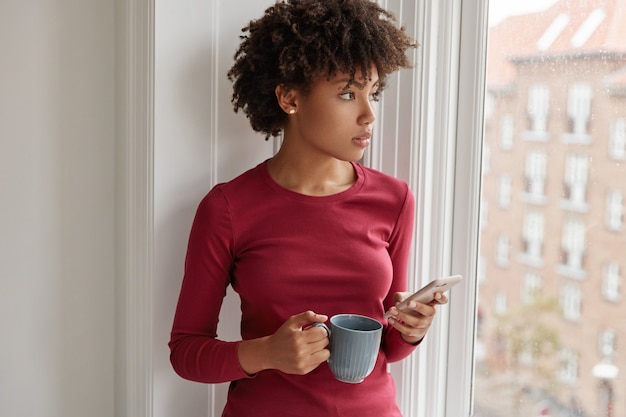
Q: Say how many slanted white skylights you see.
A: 2